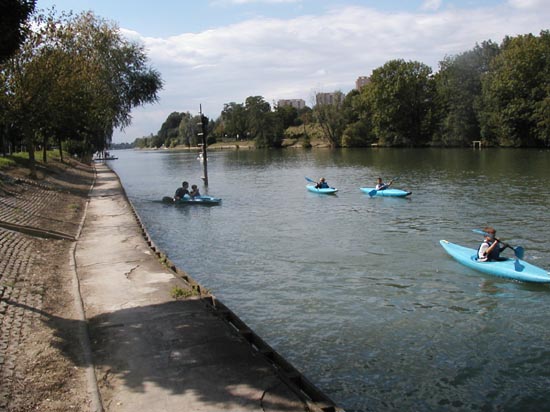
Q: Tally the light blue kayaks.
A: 4